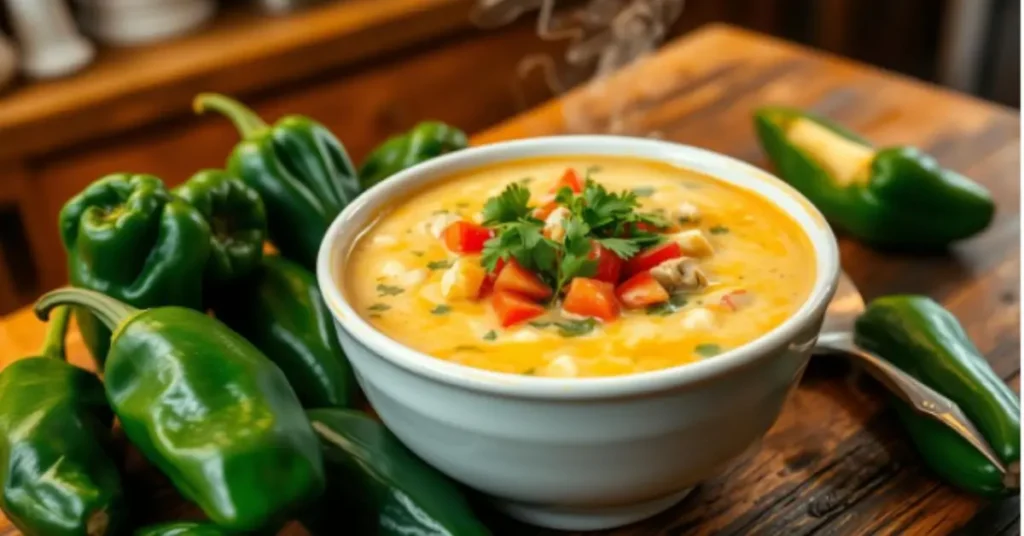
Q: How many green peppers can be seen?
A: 11